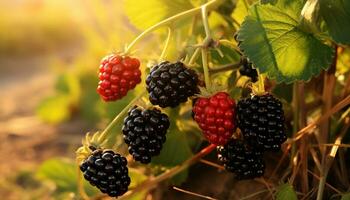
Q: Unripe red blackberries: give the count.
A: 2